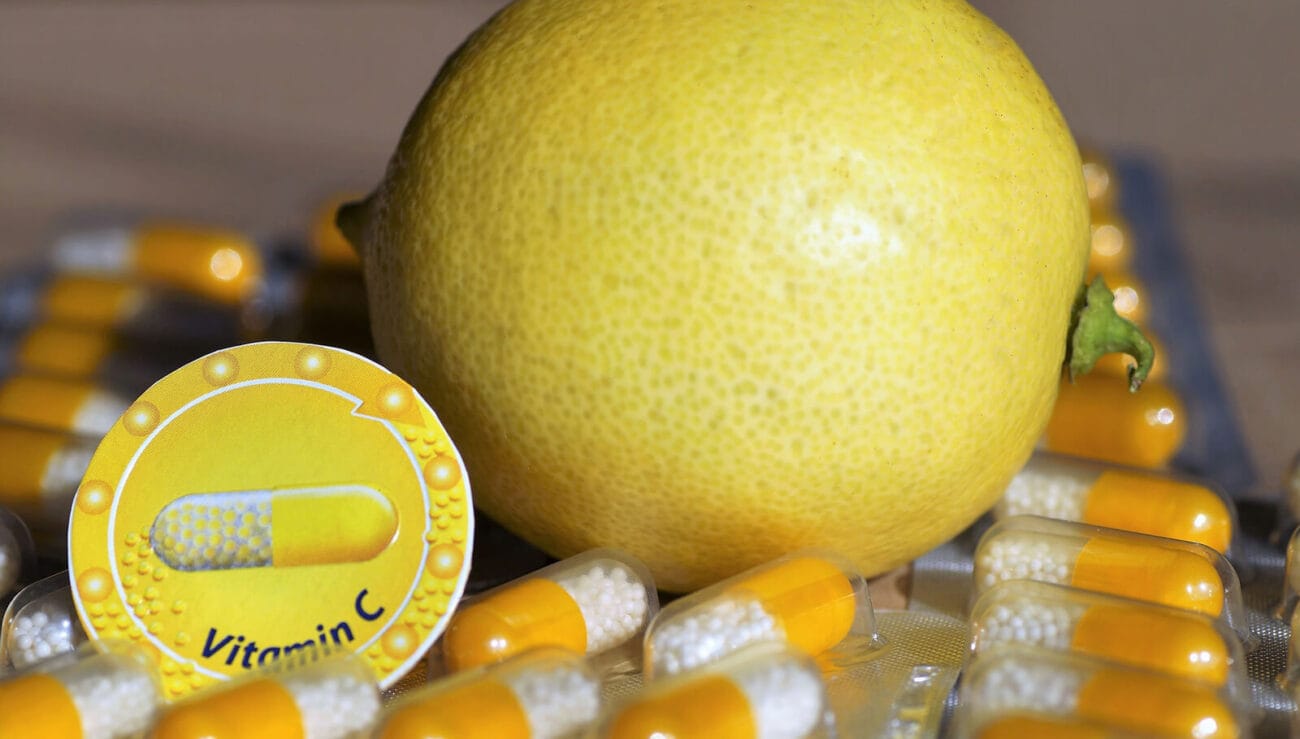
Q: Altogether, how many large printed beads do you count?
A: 9